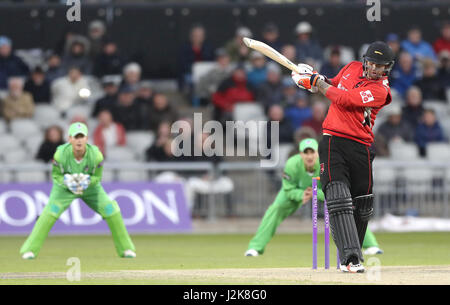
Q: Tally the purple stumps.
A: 3